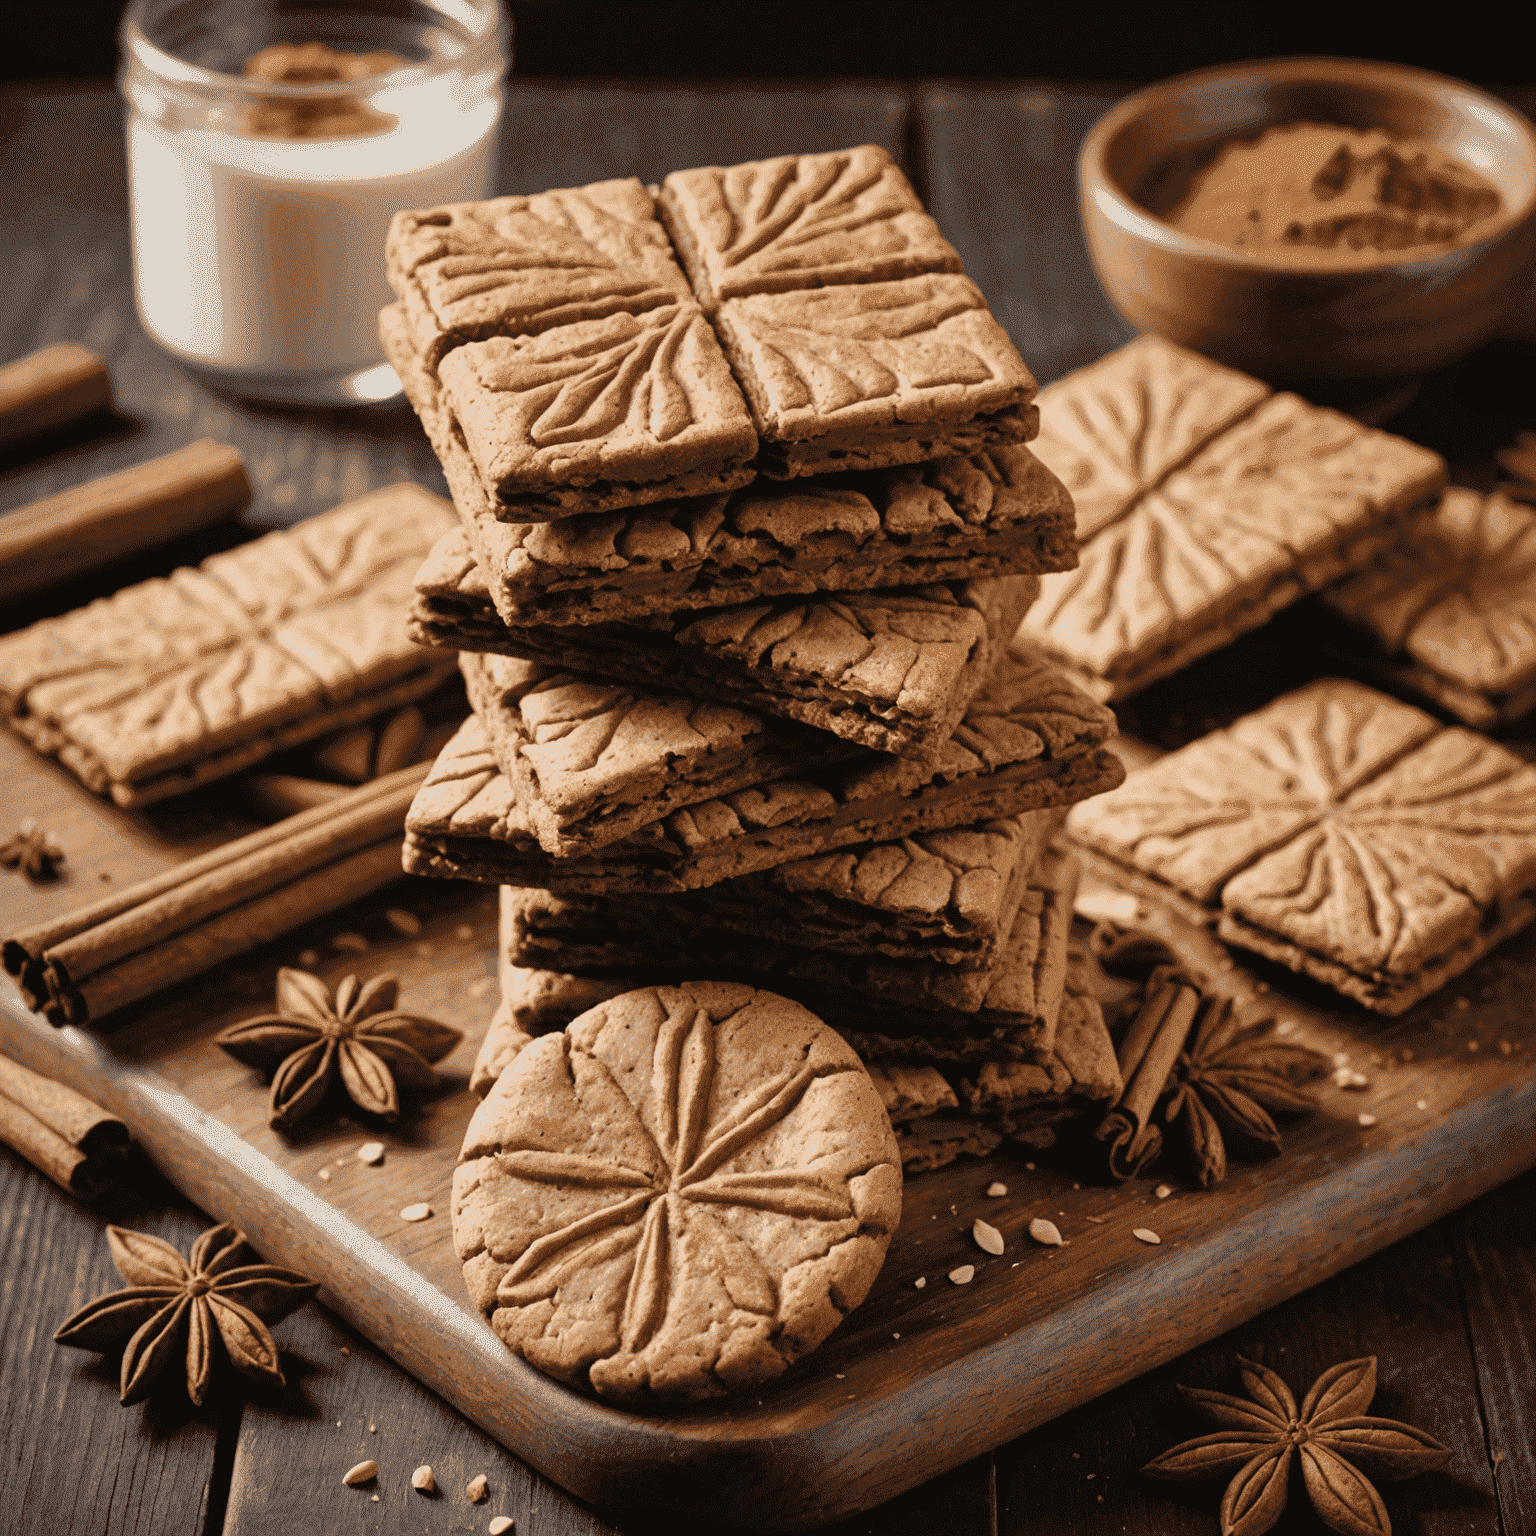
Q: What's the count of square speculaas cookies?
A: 12